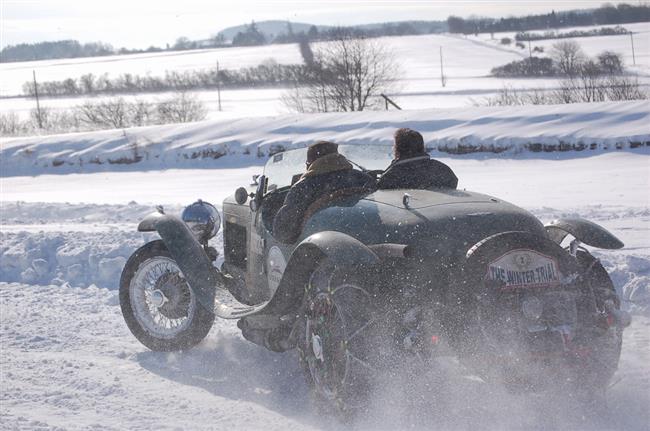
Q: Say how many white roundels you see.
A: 1